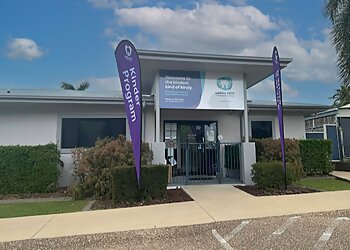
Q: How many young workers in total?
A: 0